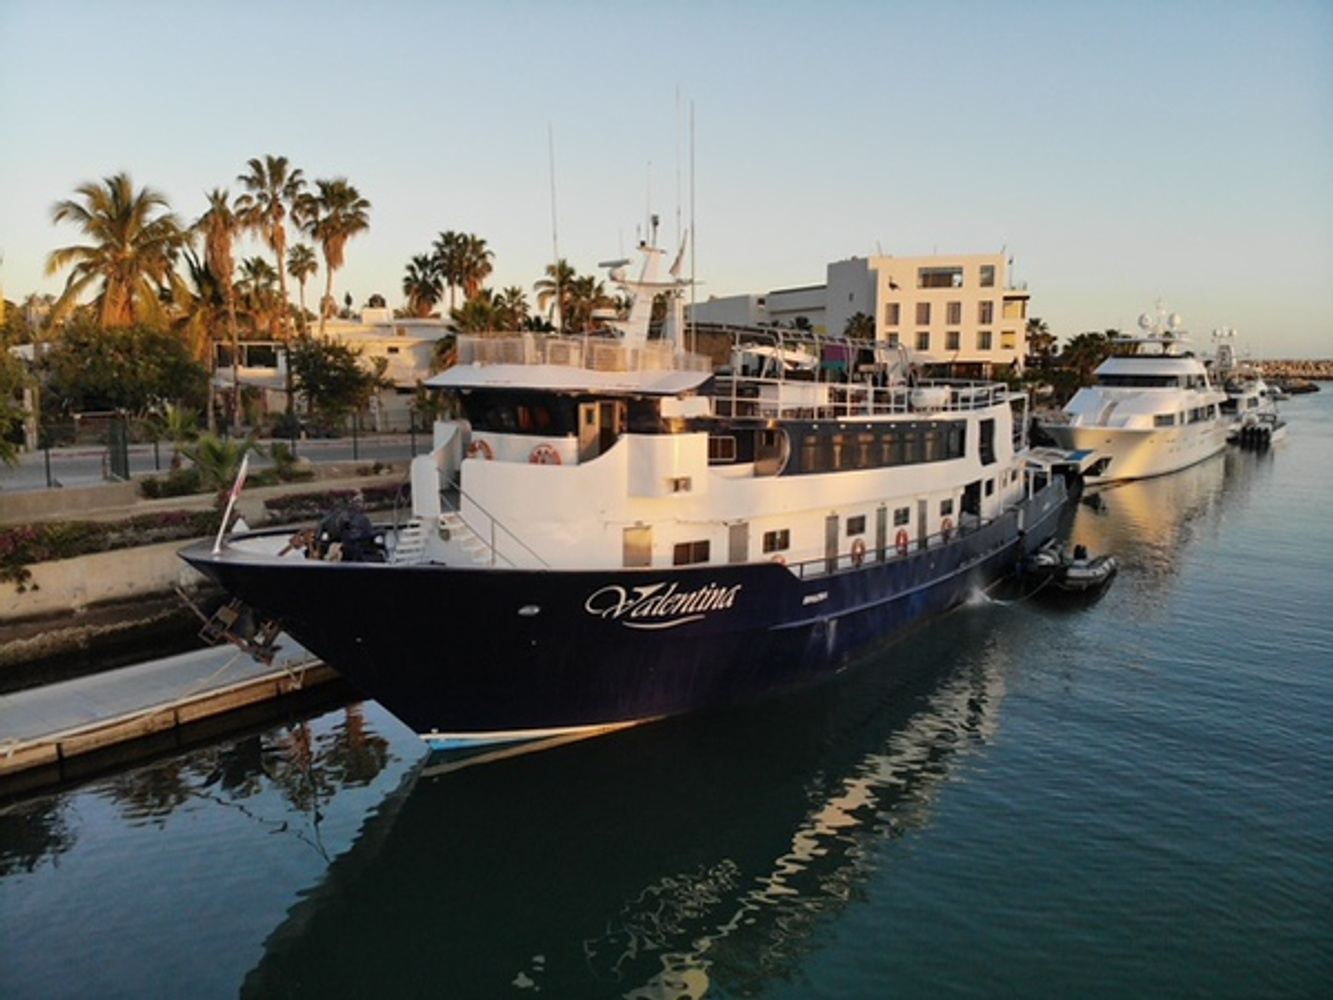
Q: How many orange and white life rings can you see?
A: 6